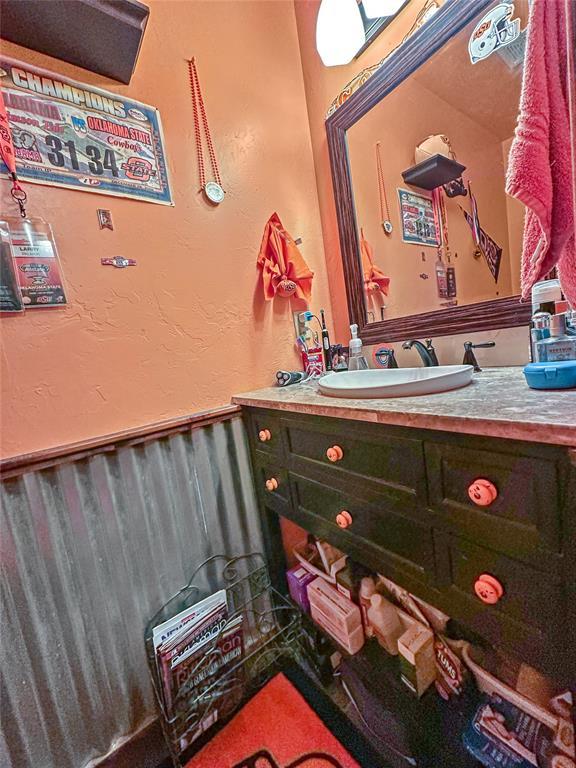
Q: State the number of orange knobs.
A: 6